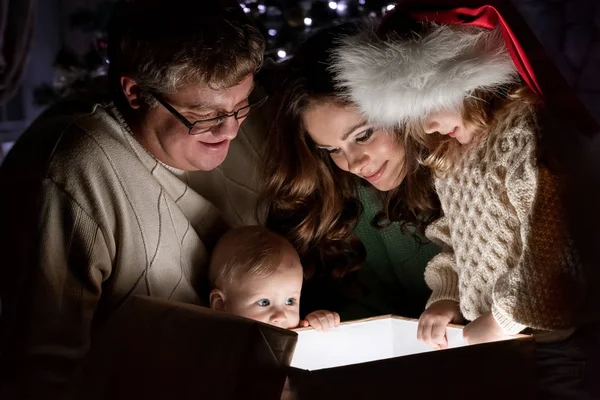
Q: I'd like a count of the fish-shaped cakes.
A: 0